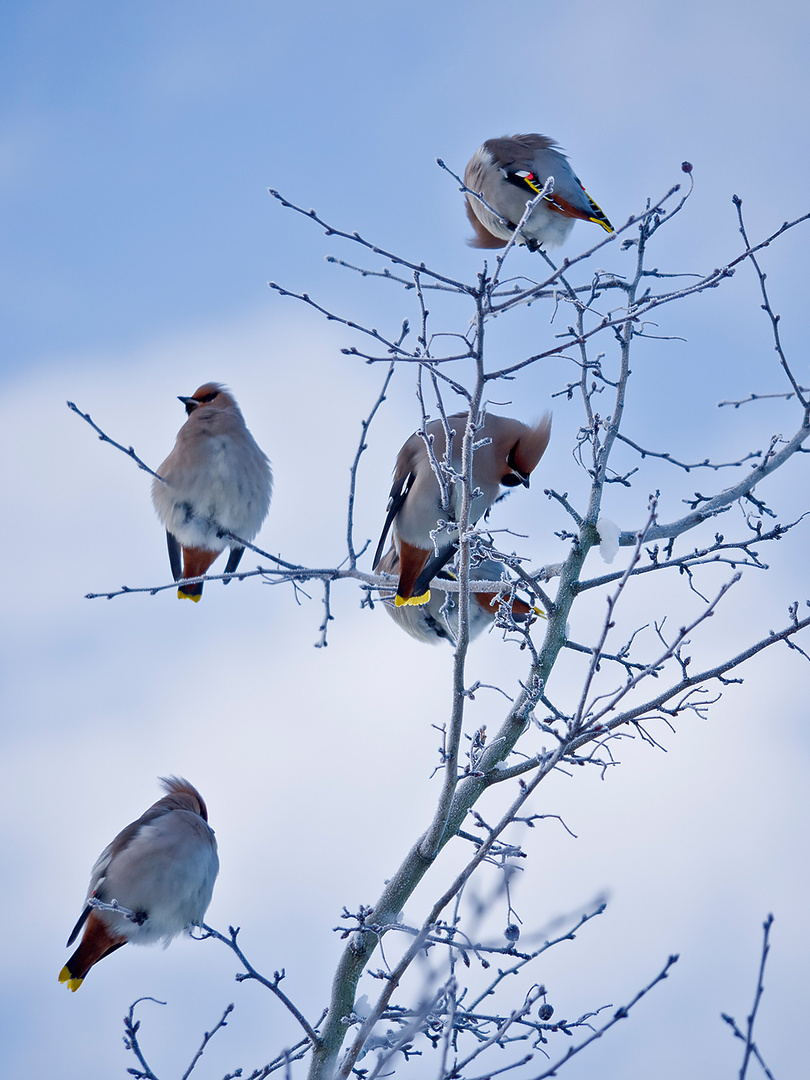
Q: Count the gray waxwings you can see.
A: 5